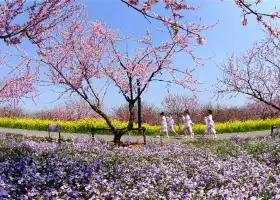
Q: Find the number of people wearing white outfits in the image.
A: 4